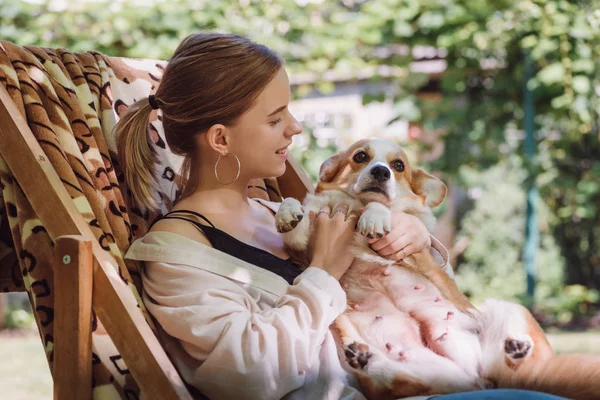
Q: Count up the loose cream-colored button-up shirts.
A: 1